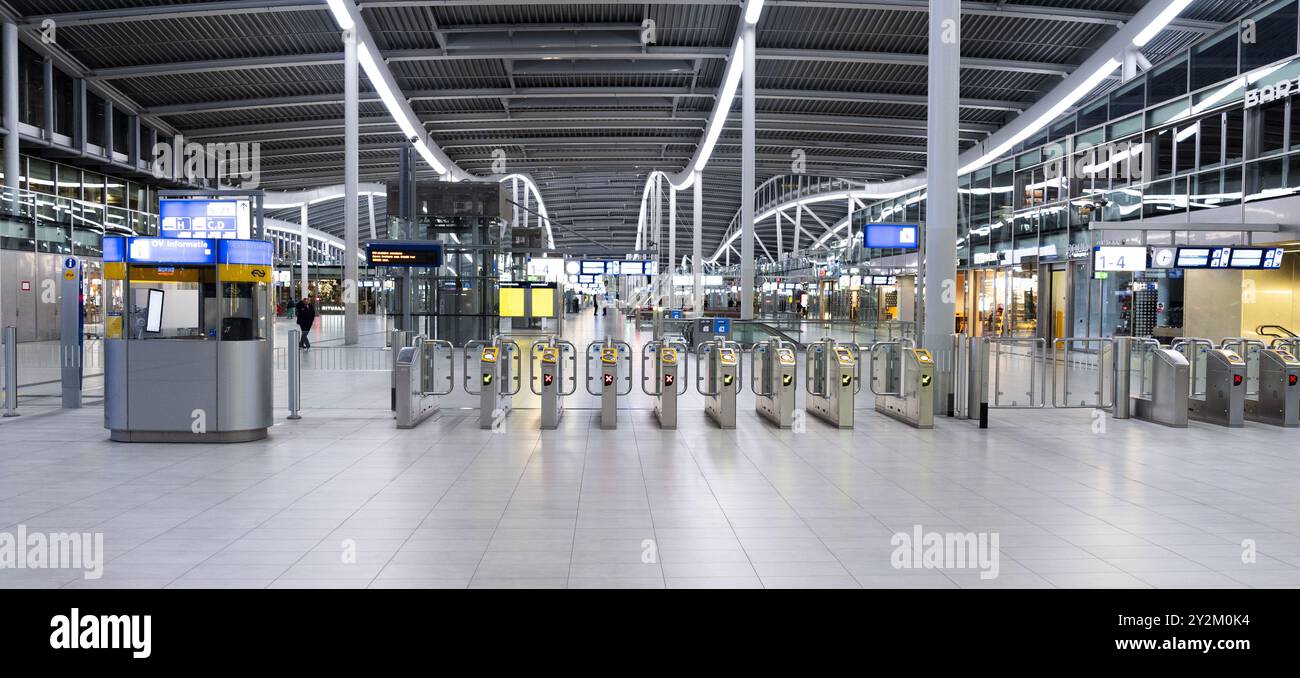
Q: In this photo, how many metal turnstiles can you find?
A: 12